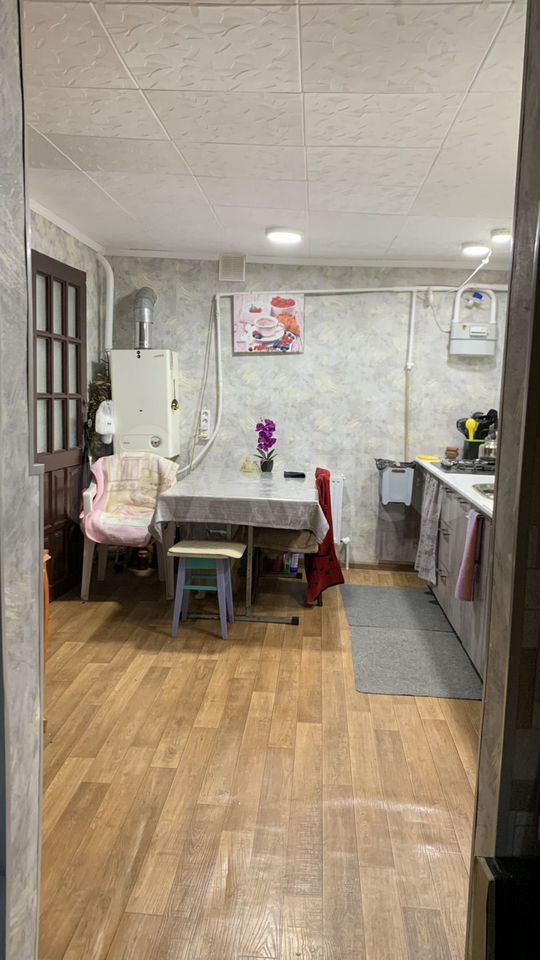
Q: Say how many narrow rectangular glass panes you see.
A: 9